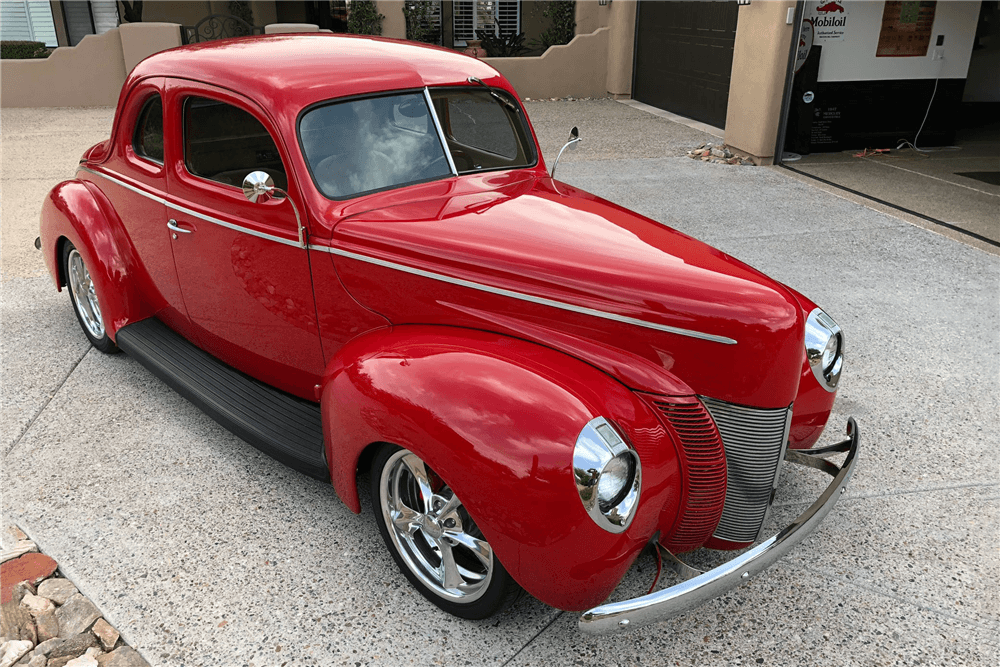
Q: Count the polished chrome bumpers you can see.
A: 1